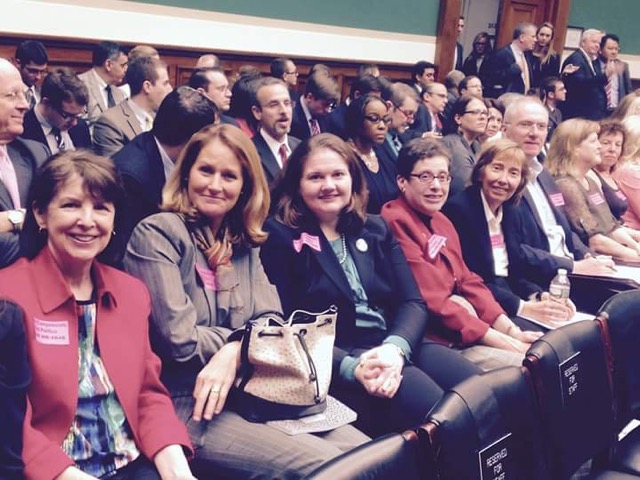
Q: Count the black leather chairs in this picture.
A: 4